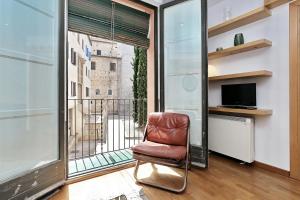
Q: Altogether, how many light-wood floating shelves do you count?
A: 4